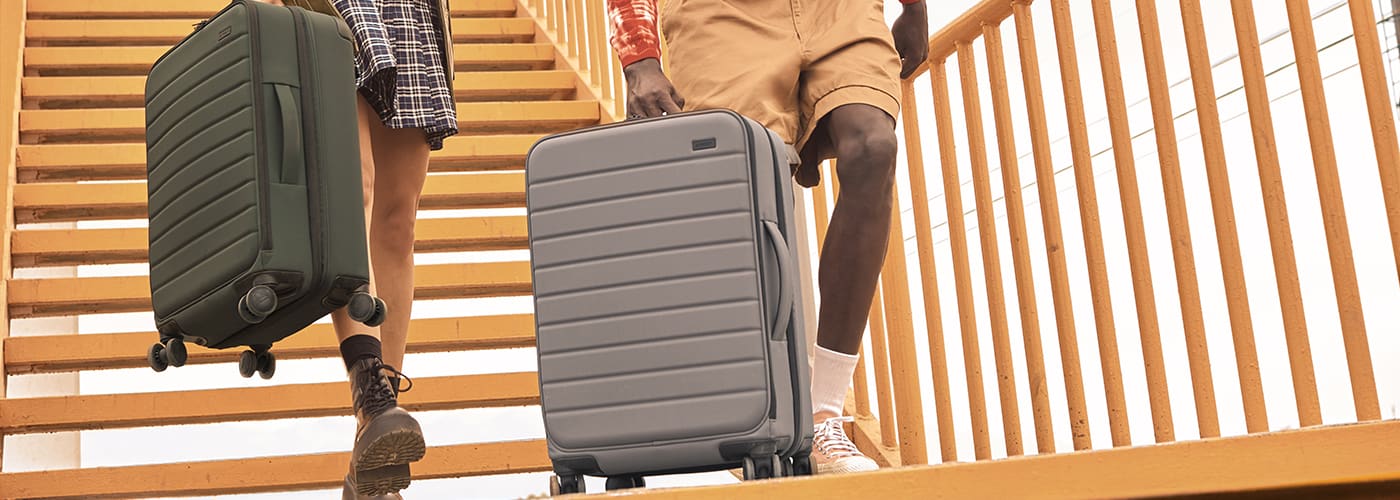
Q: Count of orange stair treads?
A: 12